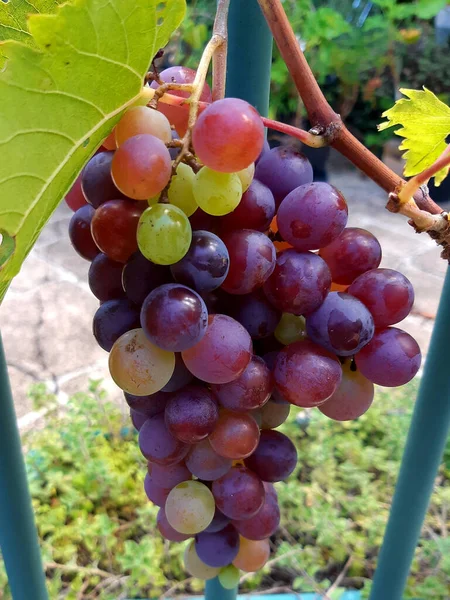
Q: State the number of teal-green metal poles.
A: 3